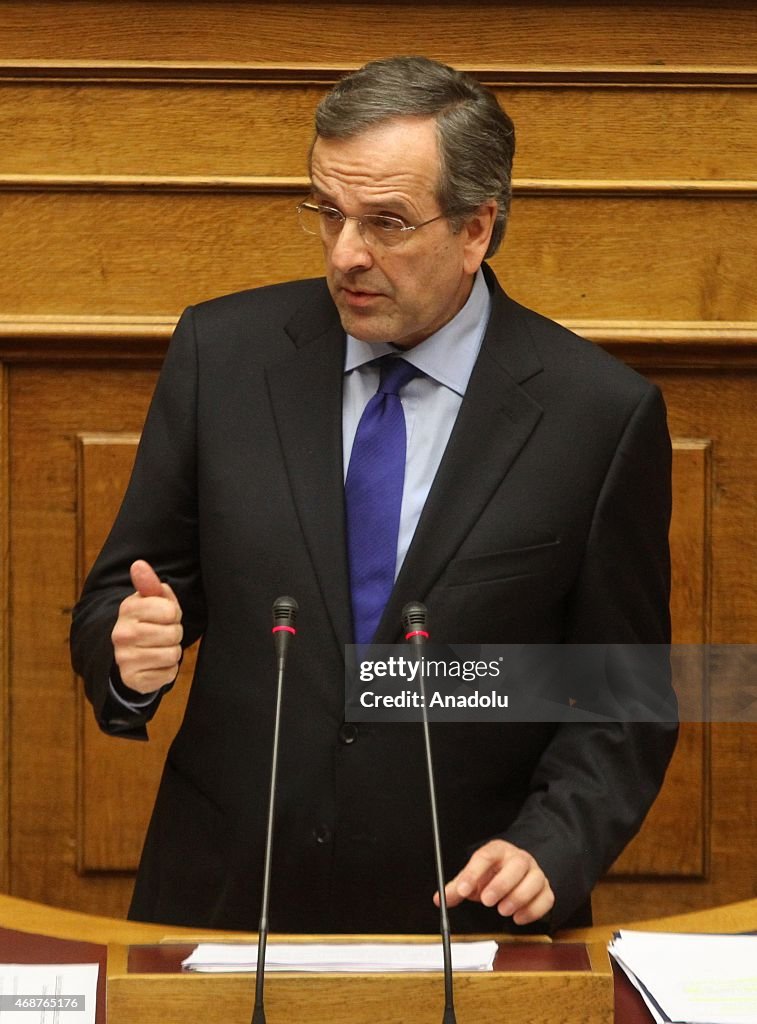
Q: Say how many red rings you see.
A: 2